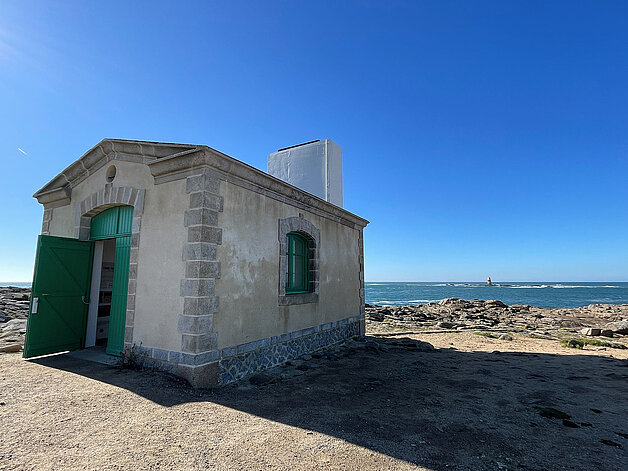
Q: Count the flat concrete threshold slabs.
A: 1